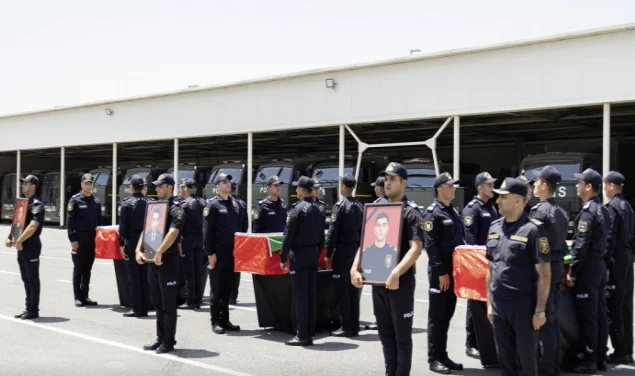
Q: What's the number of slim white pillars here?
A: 8